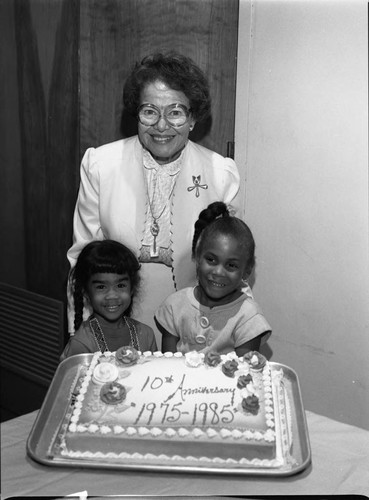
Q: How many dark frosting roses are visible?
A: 7